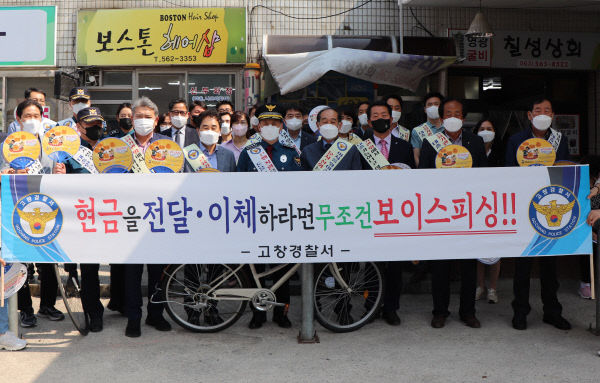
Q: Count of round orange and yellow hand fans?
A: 6